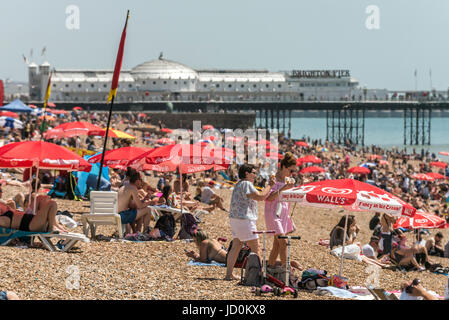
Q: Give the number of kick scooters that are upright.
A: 2